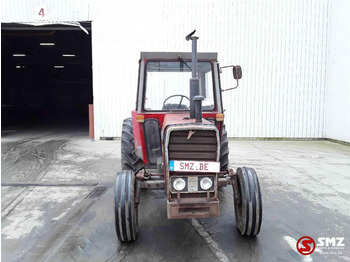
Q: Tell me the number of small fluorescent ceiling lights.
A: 5